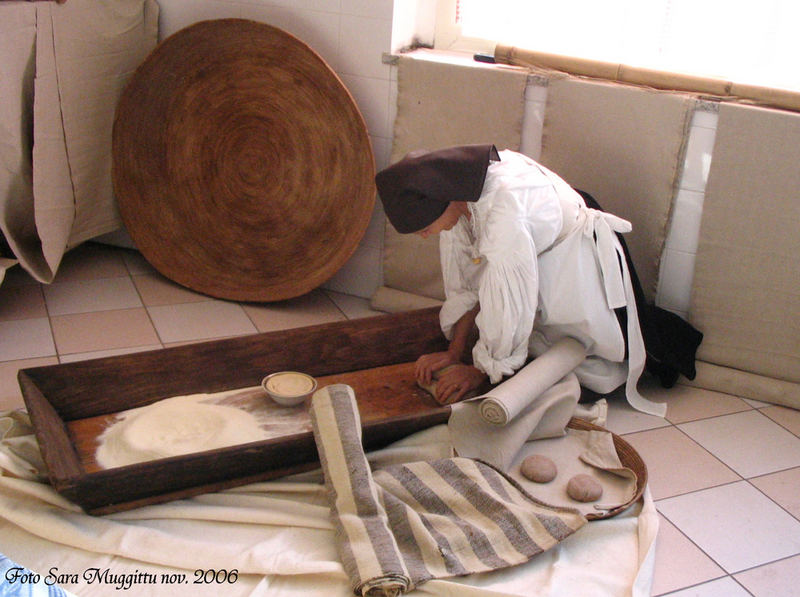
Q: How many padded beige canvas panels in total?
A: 3